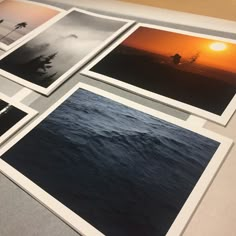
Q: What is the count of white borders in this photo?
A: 5